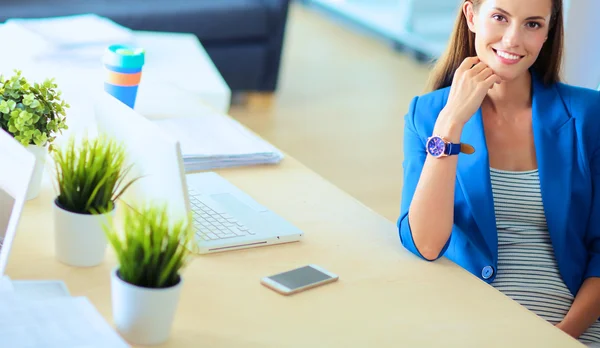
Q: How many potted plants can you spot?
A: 3